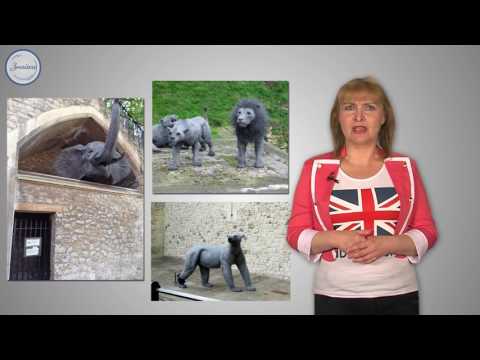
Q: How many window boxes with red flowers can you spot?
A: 0